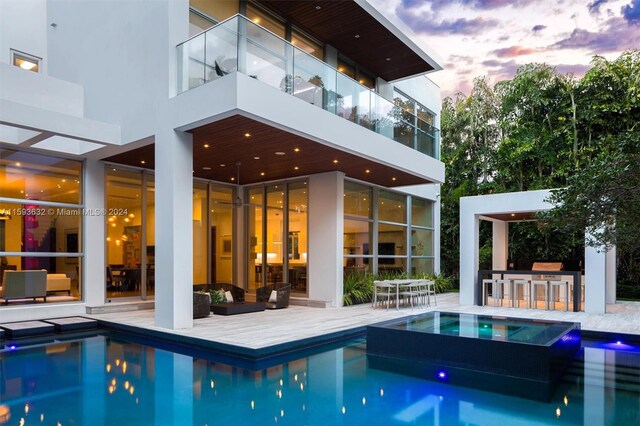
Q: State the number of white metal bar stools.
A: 5